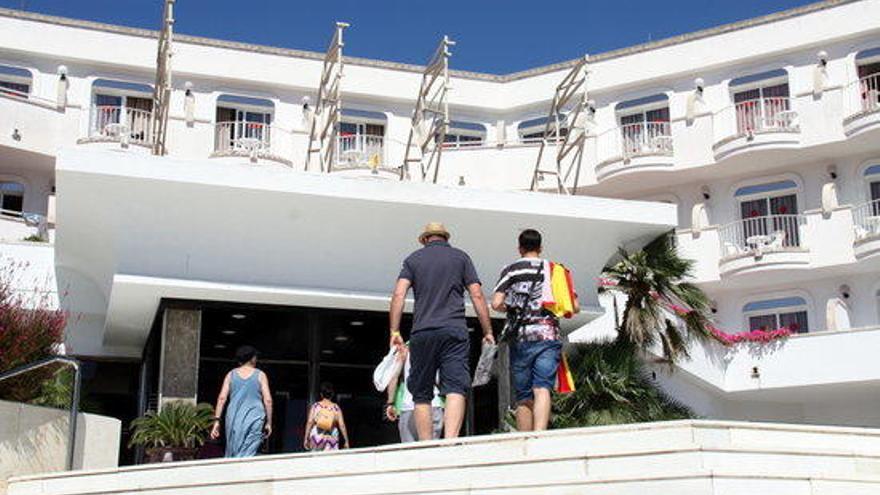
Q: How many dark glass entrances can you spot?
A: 1